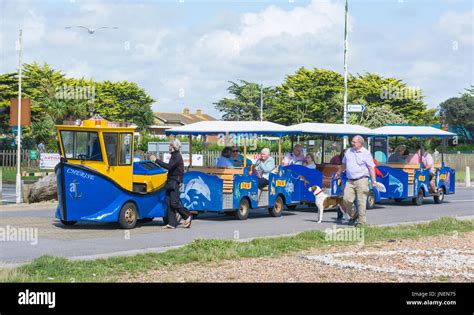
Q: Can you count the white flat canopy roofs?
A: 3